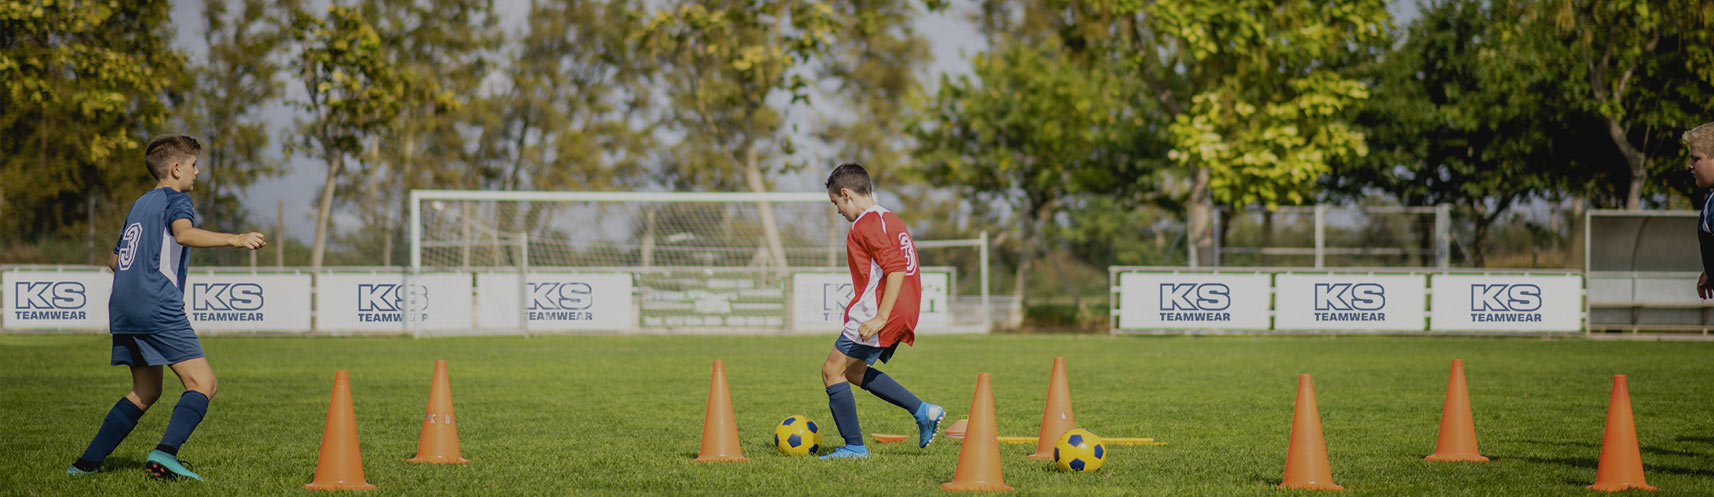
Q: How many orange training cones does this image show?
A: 8